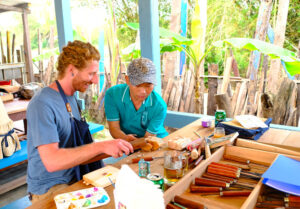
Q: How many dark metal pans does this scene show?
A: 0